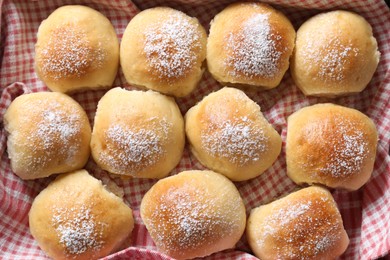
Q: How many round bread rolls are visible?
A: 11